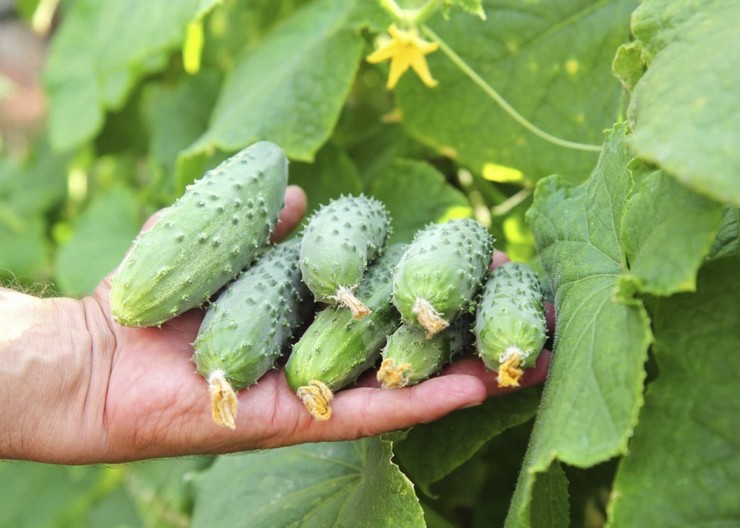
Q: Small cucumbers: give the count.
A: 7